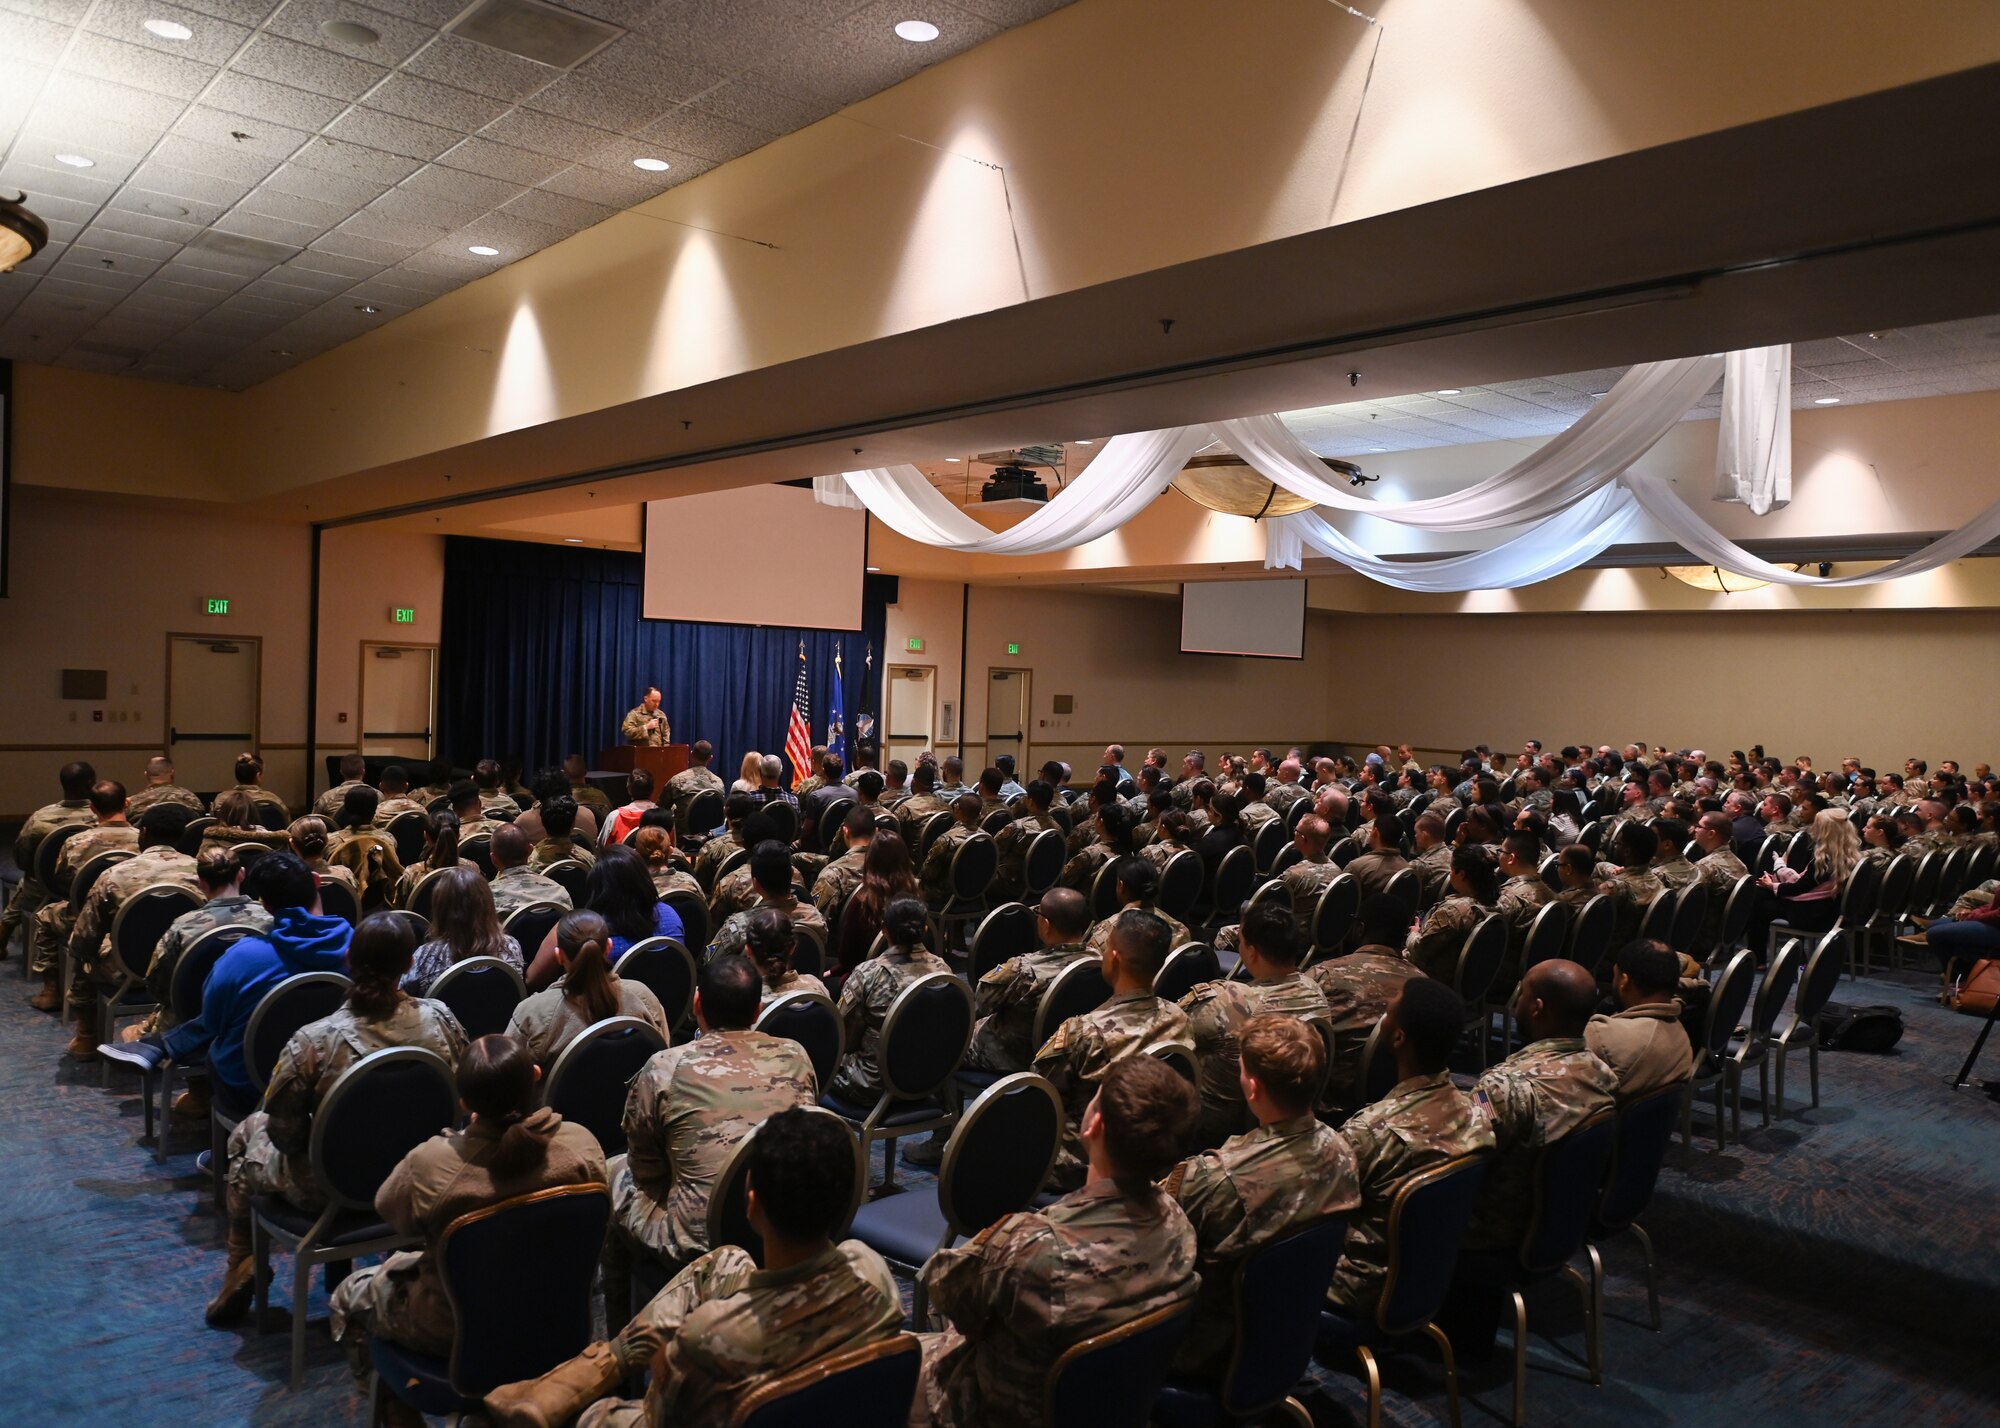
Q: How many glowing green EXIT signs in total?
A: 4